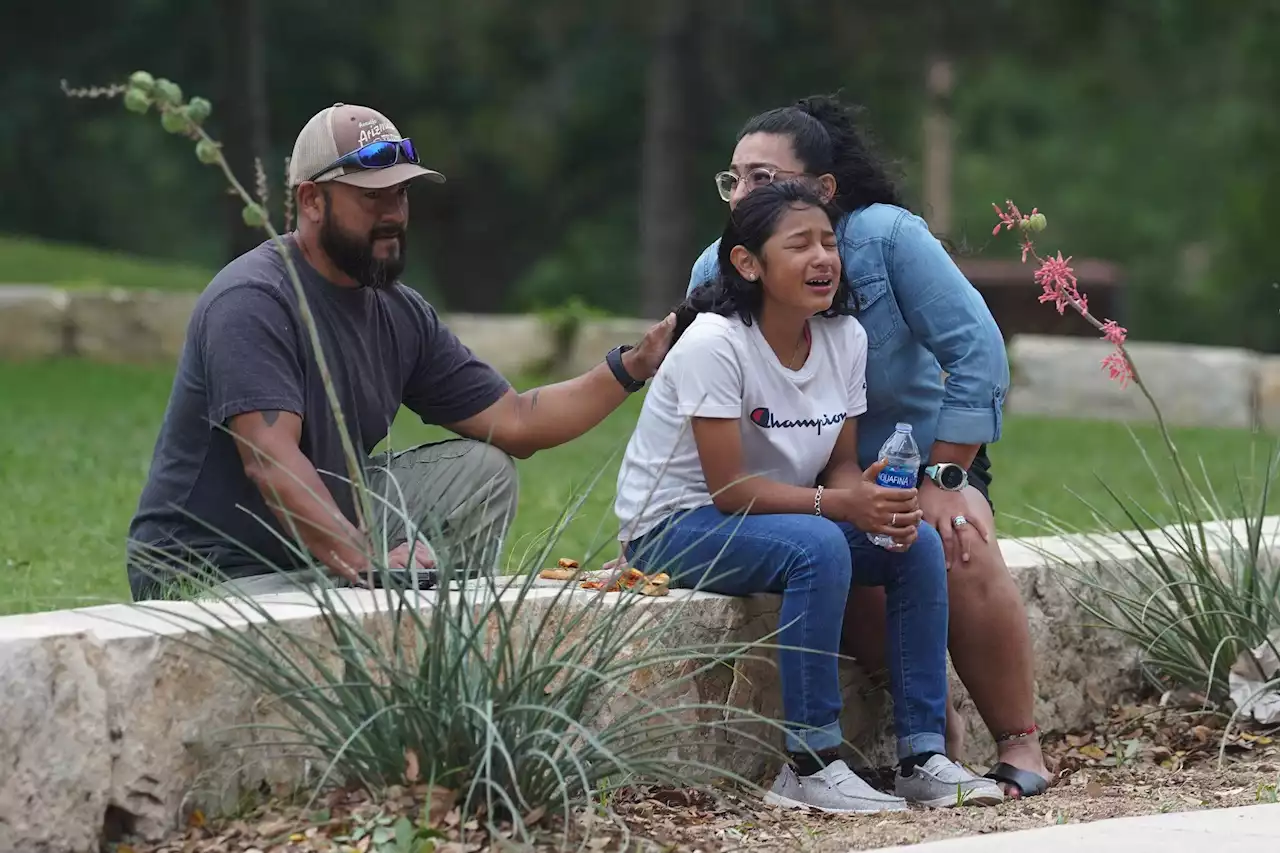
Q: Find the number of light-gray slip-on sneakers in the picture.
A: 2